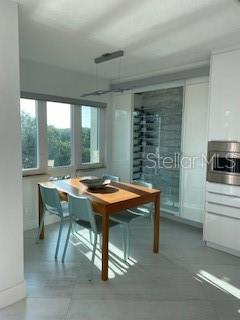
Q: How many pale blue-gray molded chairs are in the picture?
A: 4